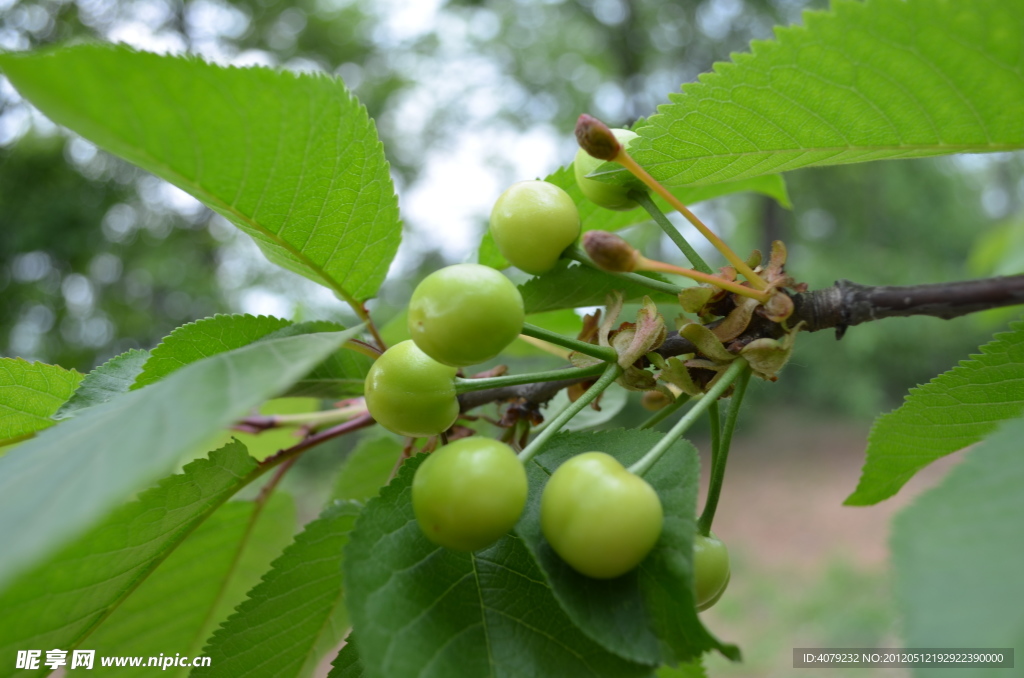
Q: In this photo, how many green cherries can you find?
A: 7